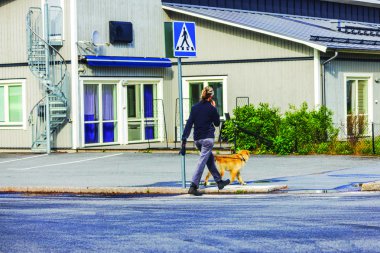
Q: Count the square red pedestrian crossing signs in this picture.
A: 0